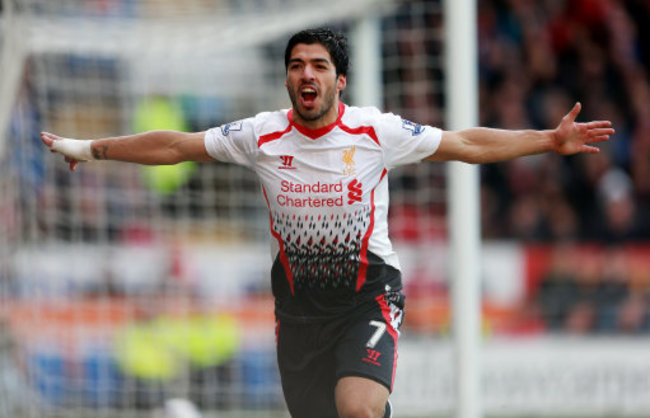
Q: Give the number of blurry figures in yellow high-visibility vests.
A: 3